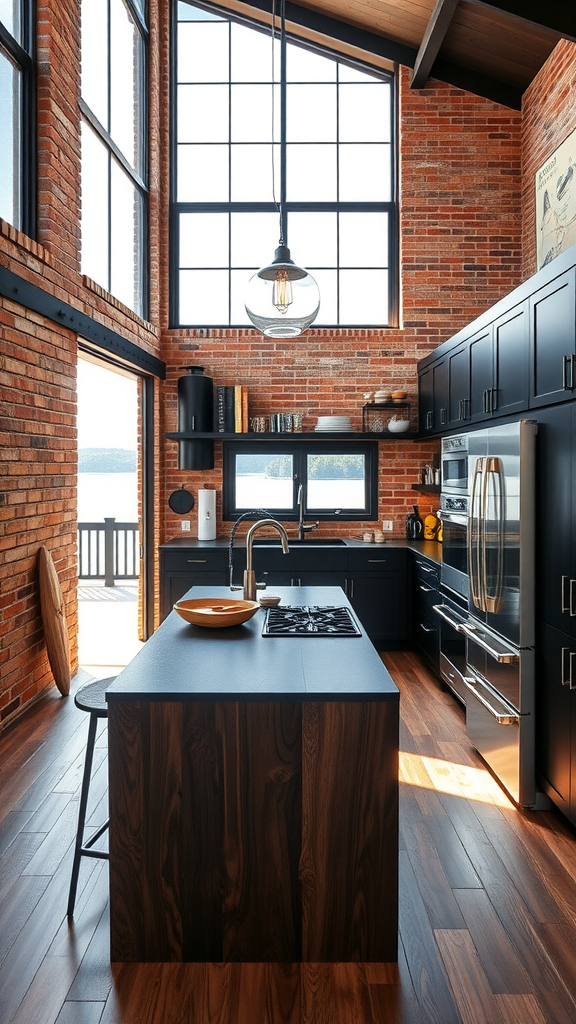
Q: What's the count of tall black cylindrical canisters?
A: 1